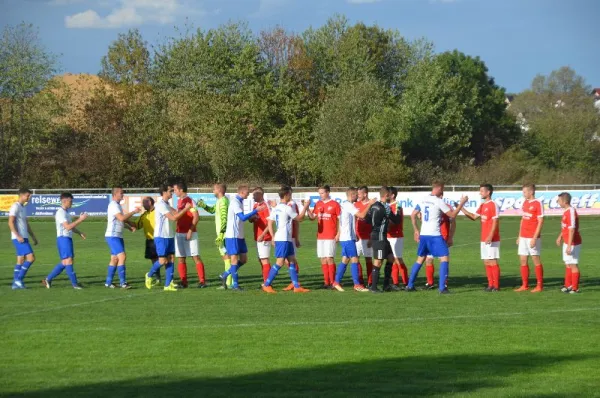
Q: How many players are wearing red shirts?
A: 10